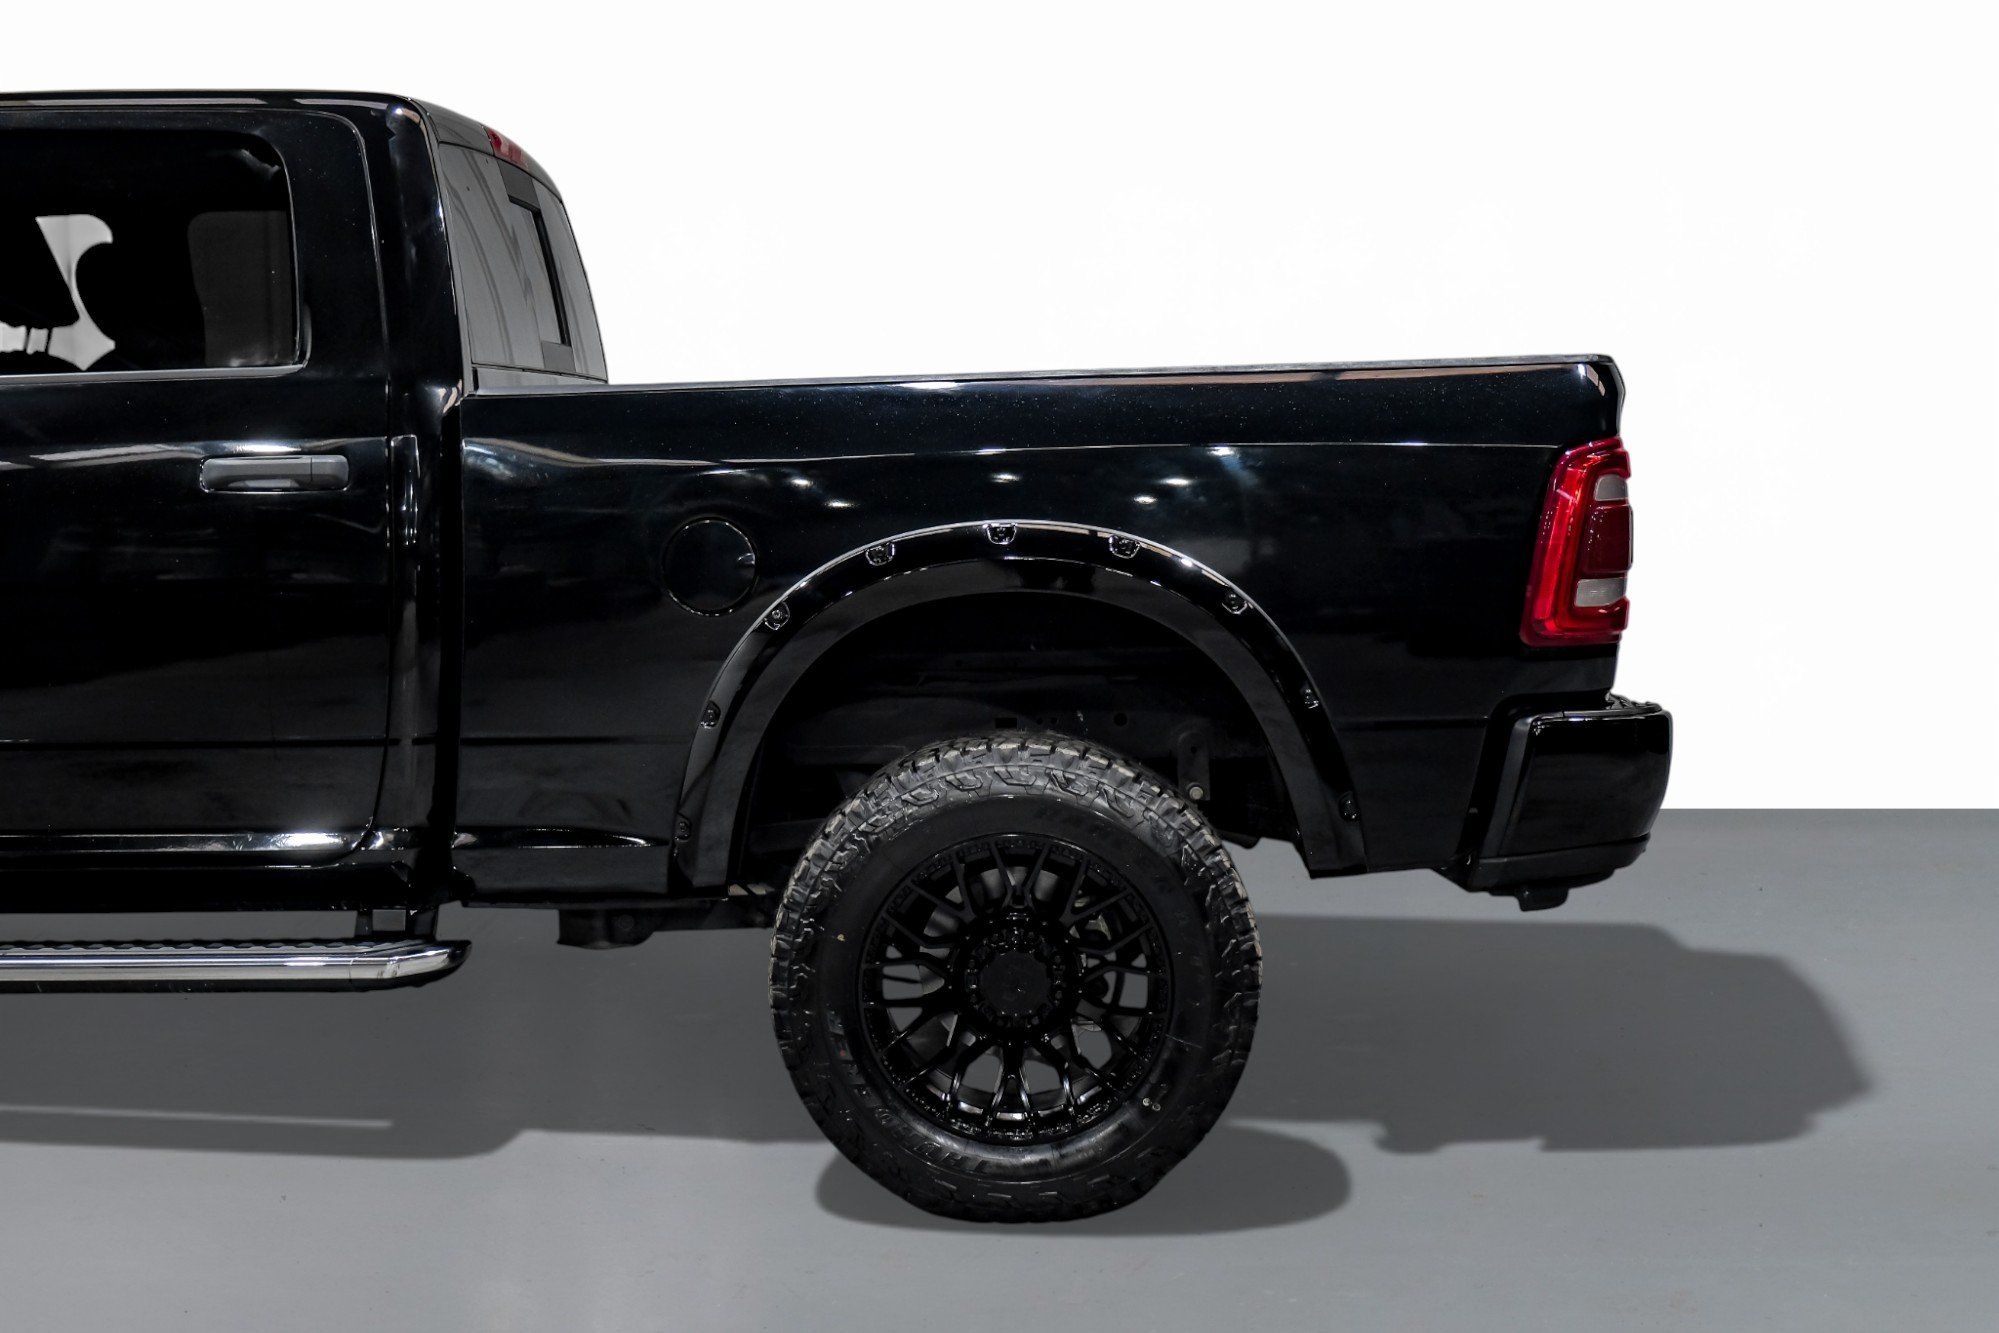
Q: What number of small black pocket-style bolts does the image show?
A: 9